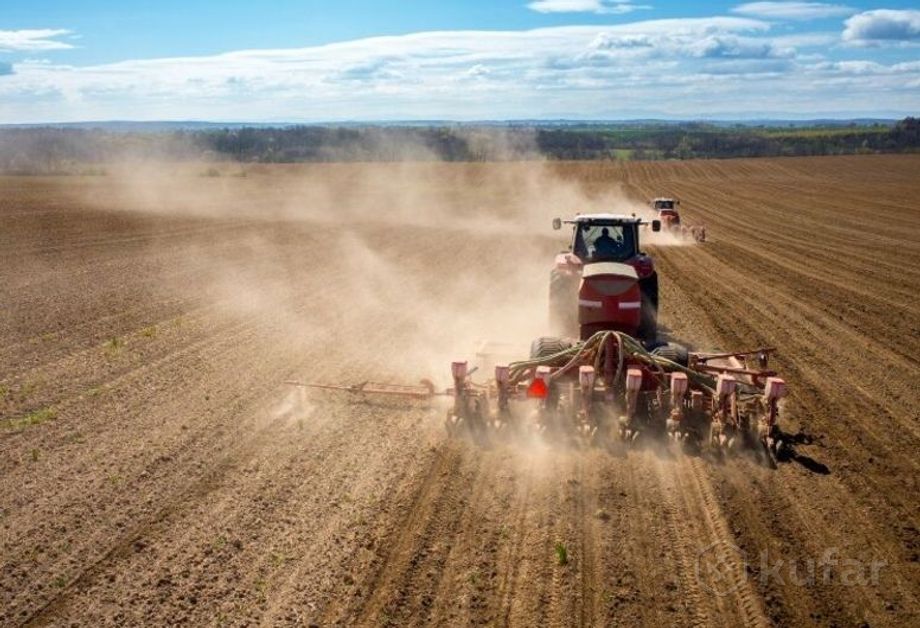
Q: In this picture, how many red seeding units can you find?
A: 8